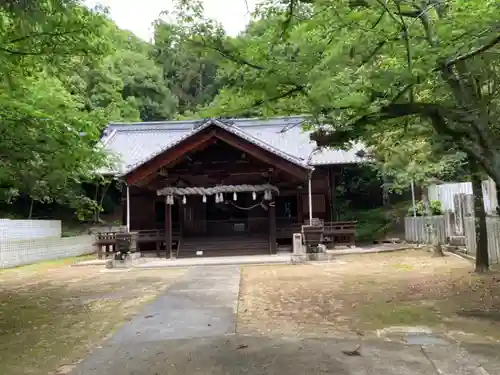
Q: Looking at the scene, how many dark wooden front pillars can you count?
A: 2